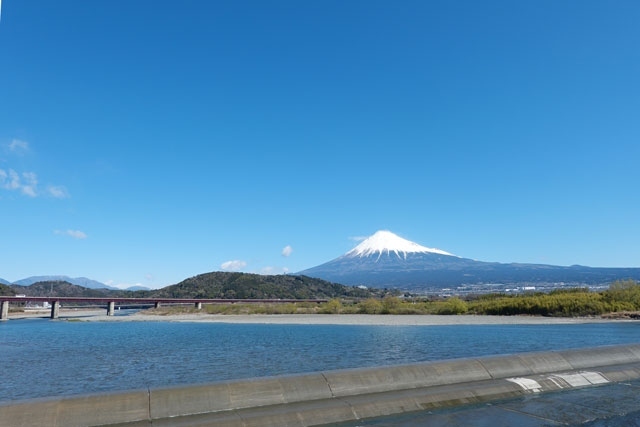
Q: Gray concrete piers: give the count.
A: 5